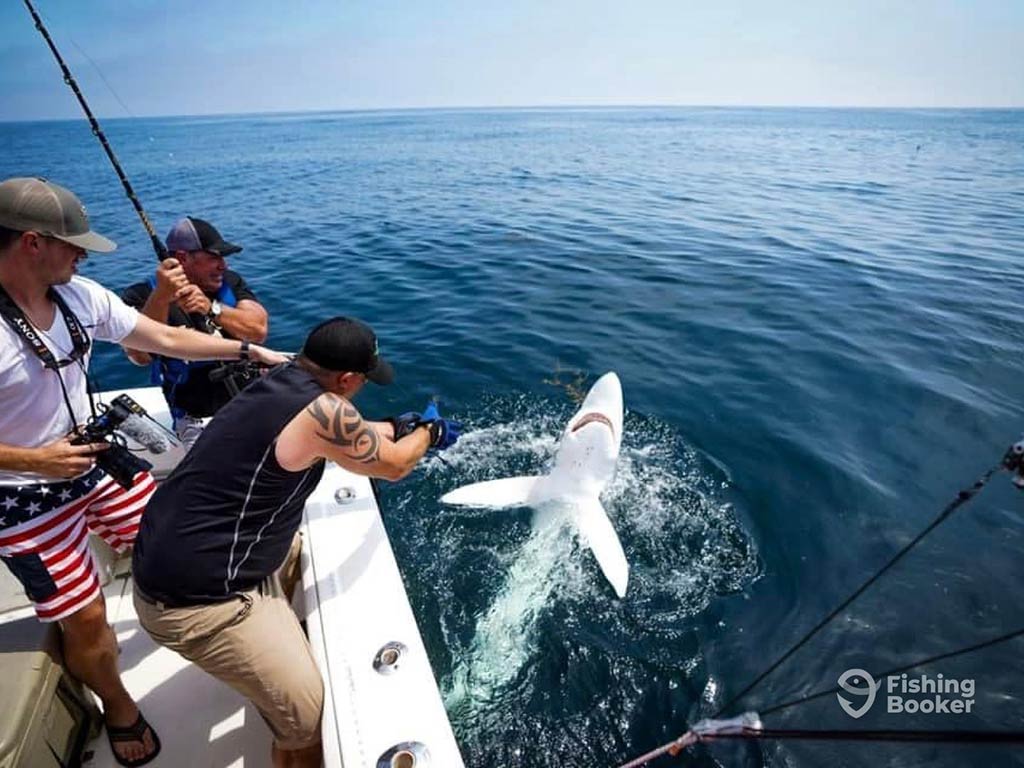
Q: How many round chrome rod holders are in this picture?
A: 3